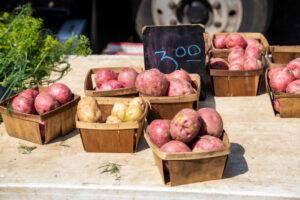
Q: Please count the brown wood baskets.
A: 9